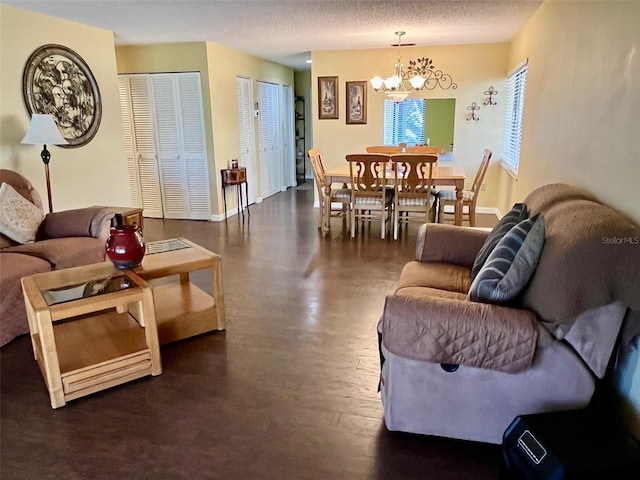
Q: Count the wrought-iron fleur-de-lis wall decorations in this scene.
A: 2